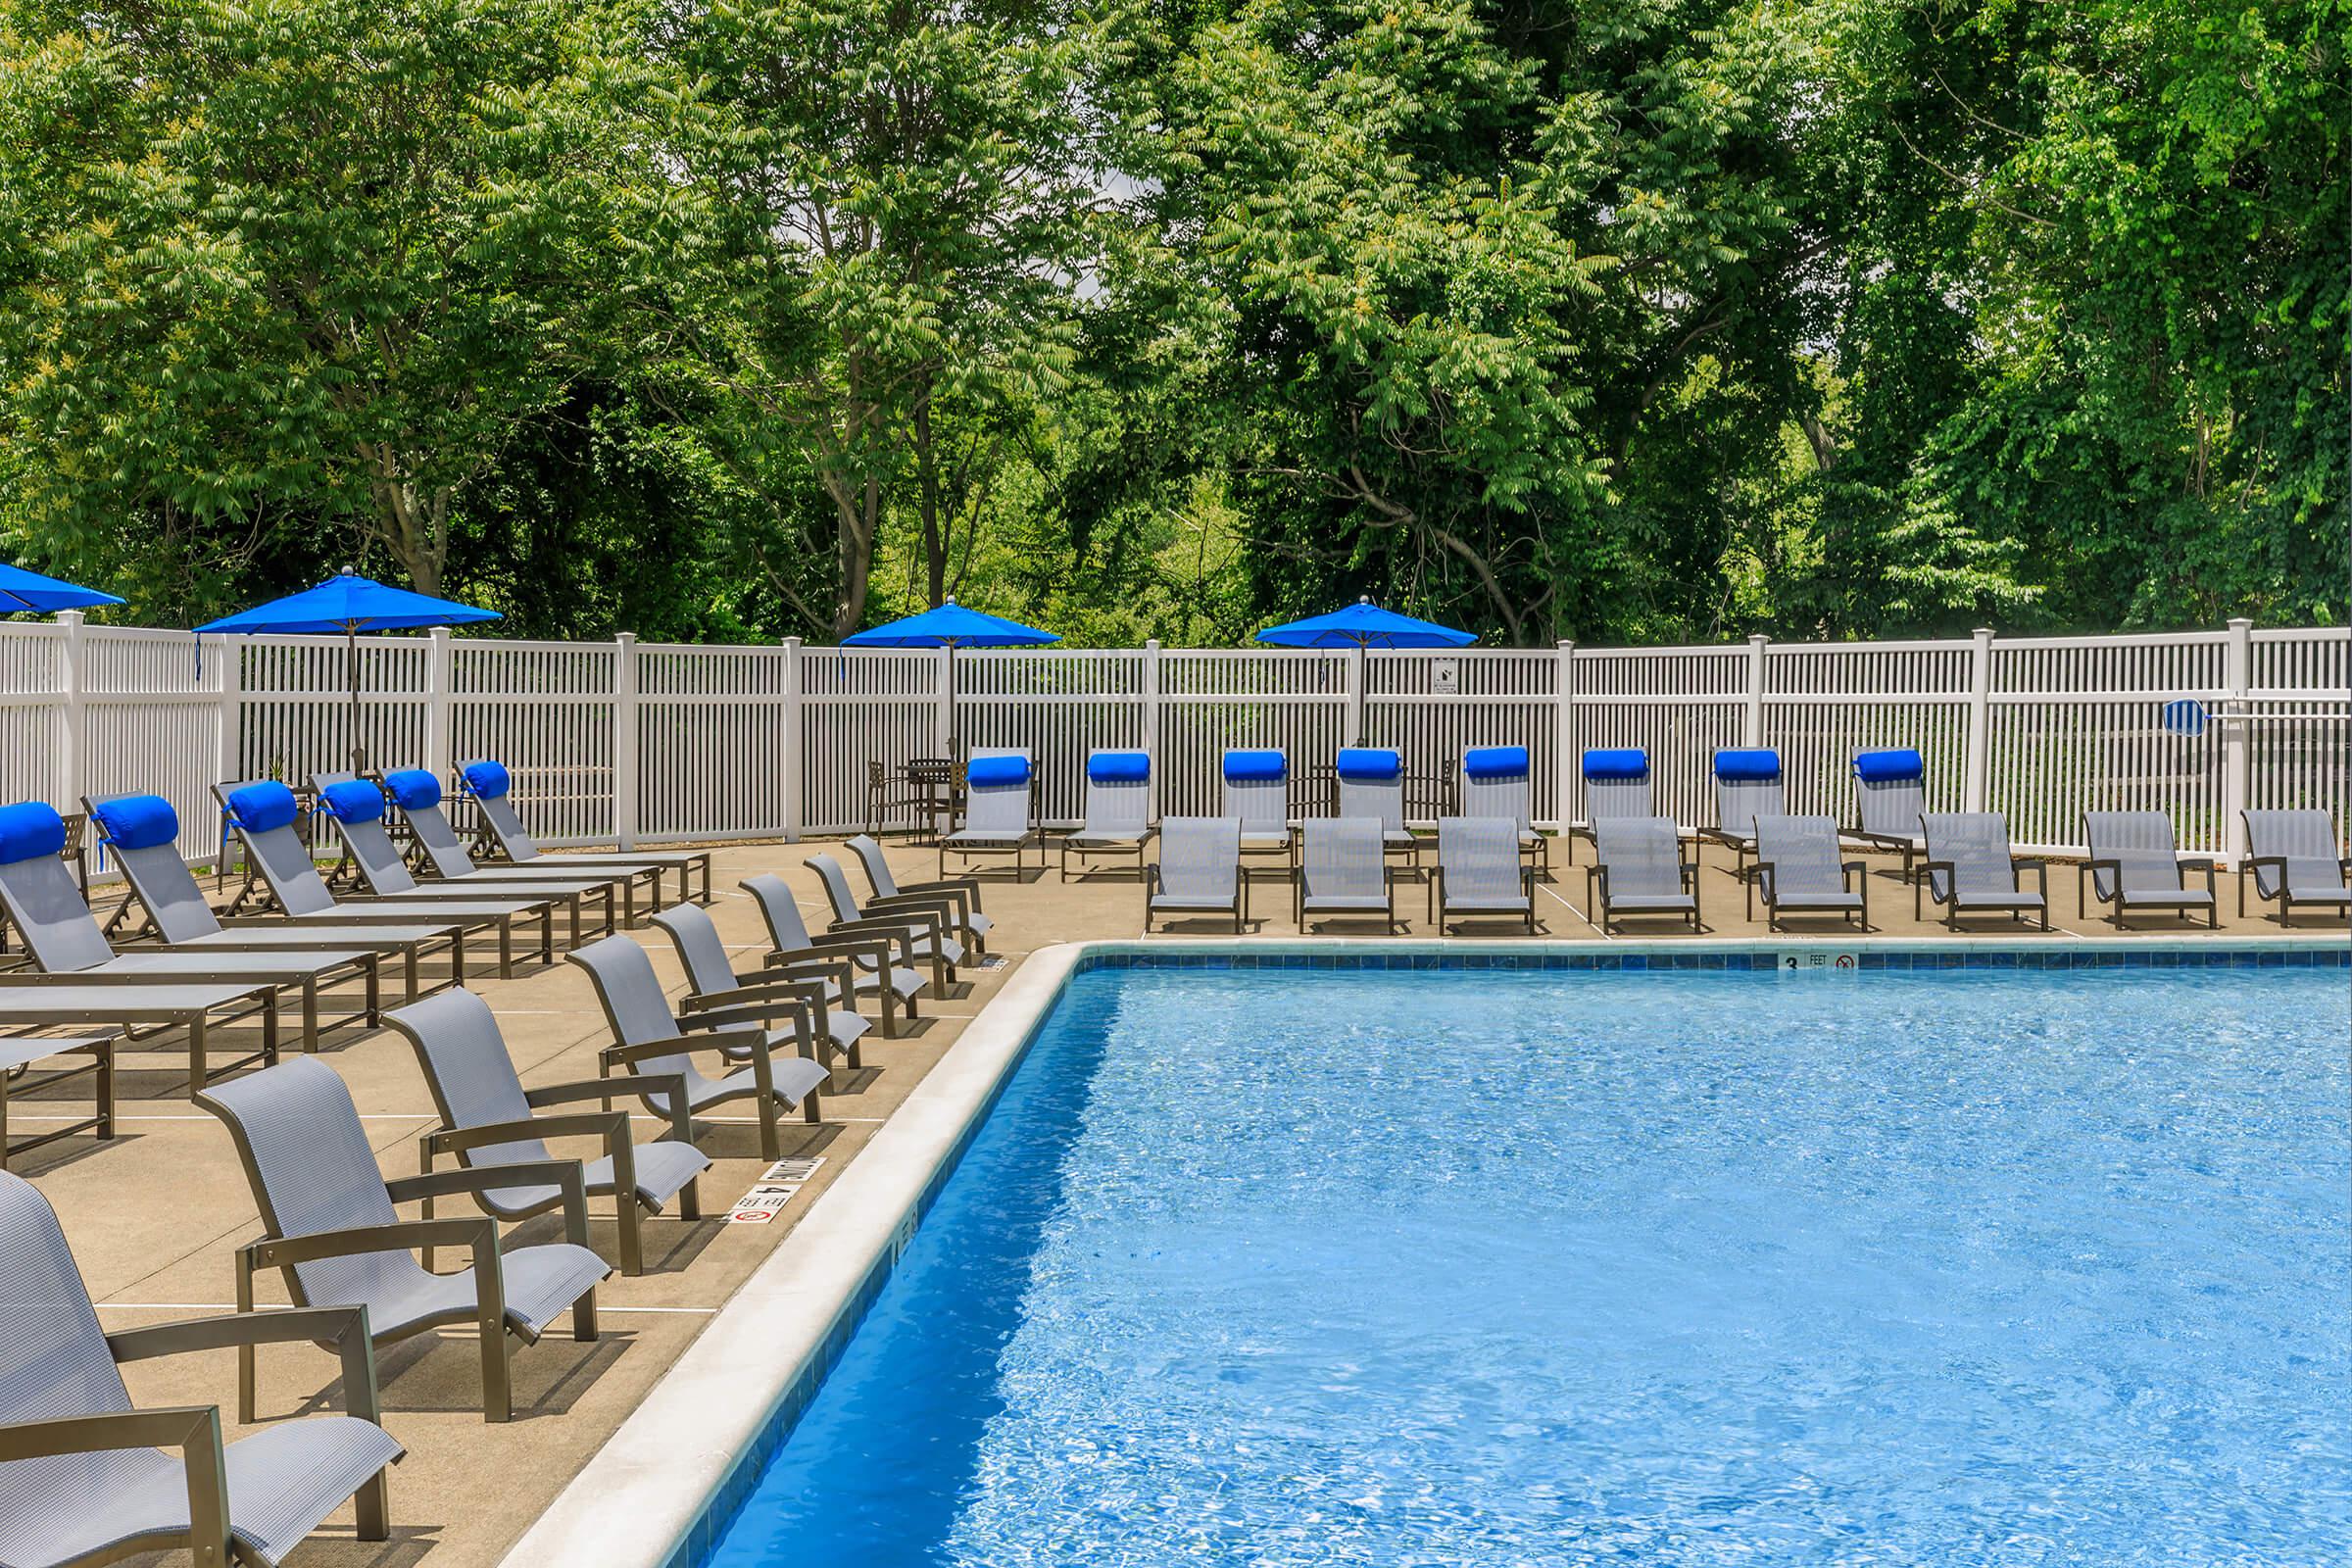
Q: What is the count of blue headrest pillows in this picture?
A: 14